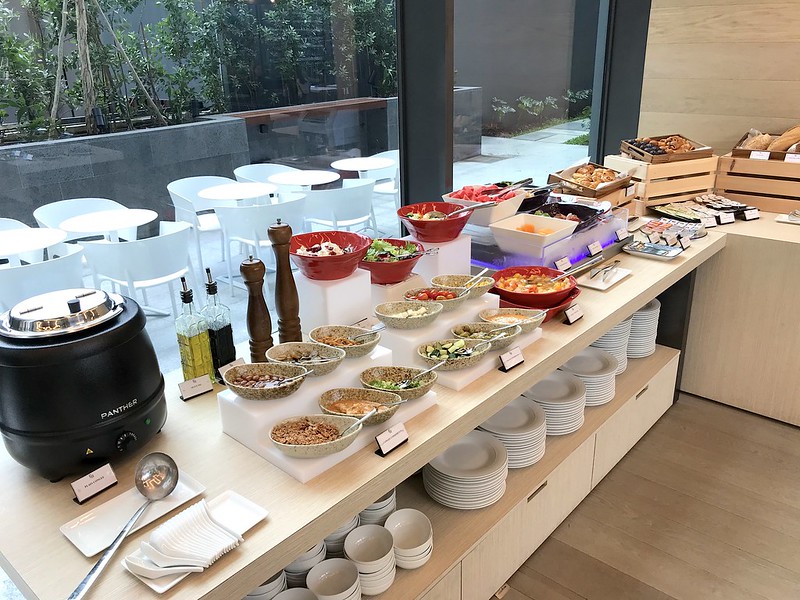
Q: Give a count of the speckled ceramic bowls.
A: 12